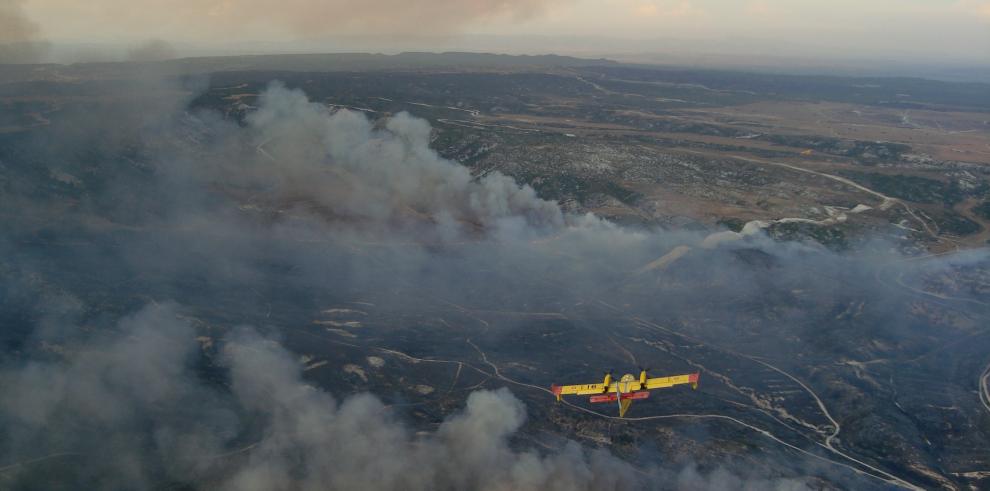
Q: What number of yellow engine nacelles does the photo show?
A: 2